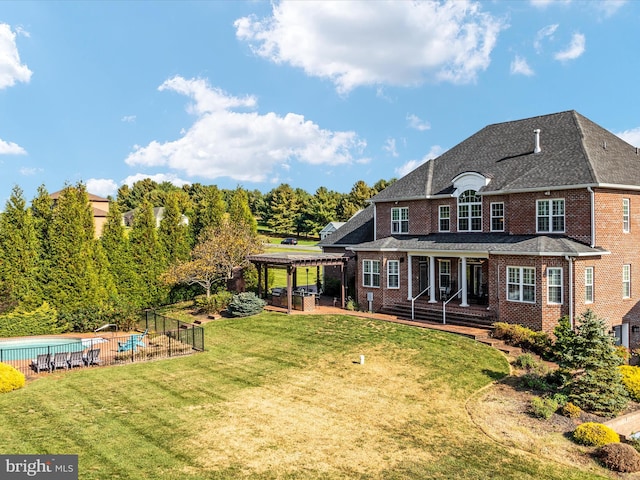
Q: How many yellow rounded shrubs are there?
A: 3